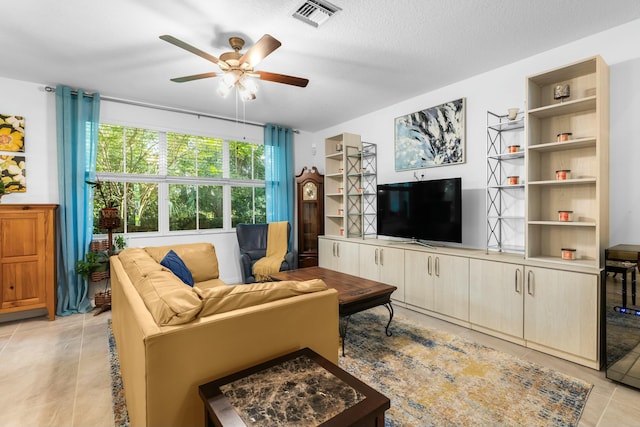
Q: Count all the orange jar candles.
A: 12